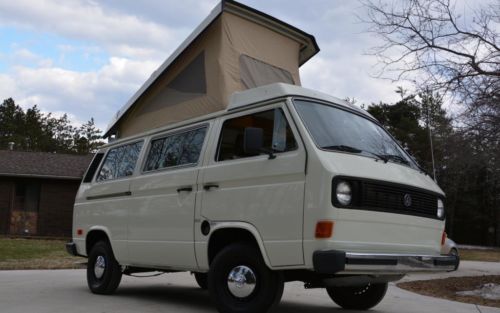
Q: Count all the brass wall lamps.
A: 0